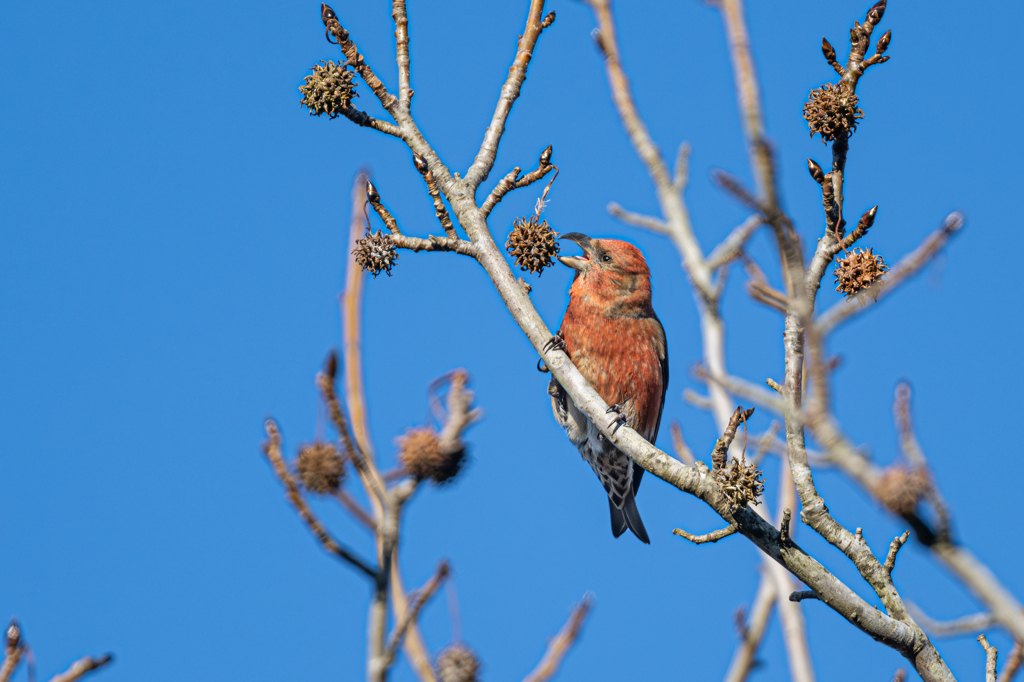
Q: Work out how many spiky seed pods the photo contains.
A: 10